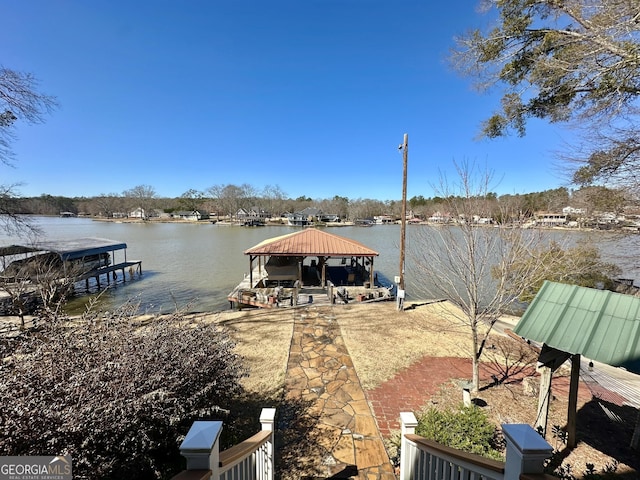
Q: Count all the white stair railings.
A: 2